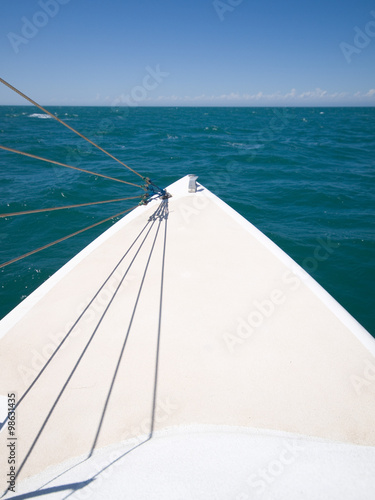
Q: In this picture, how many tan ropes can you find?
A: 4